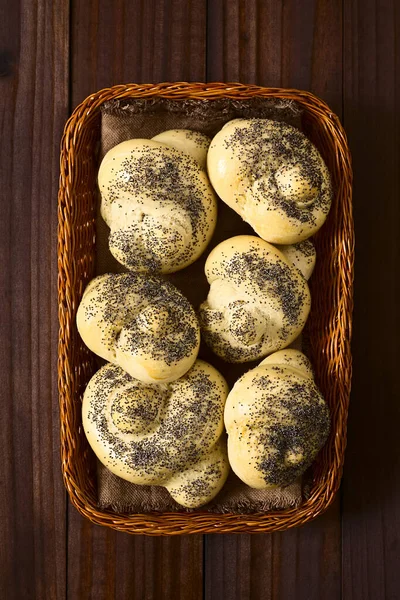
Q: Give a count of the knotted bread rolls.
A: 6